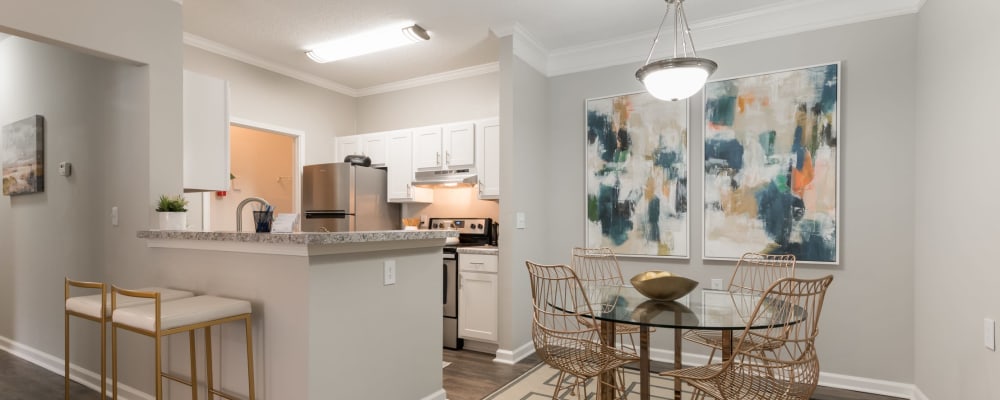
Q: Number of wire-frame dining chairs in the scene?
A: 4